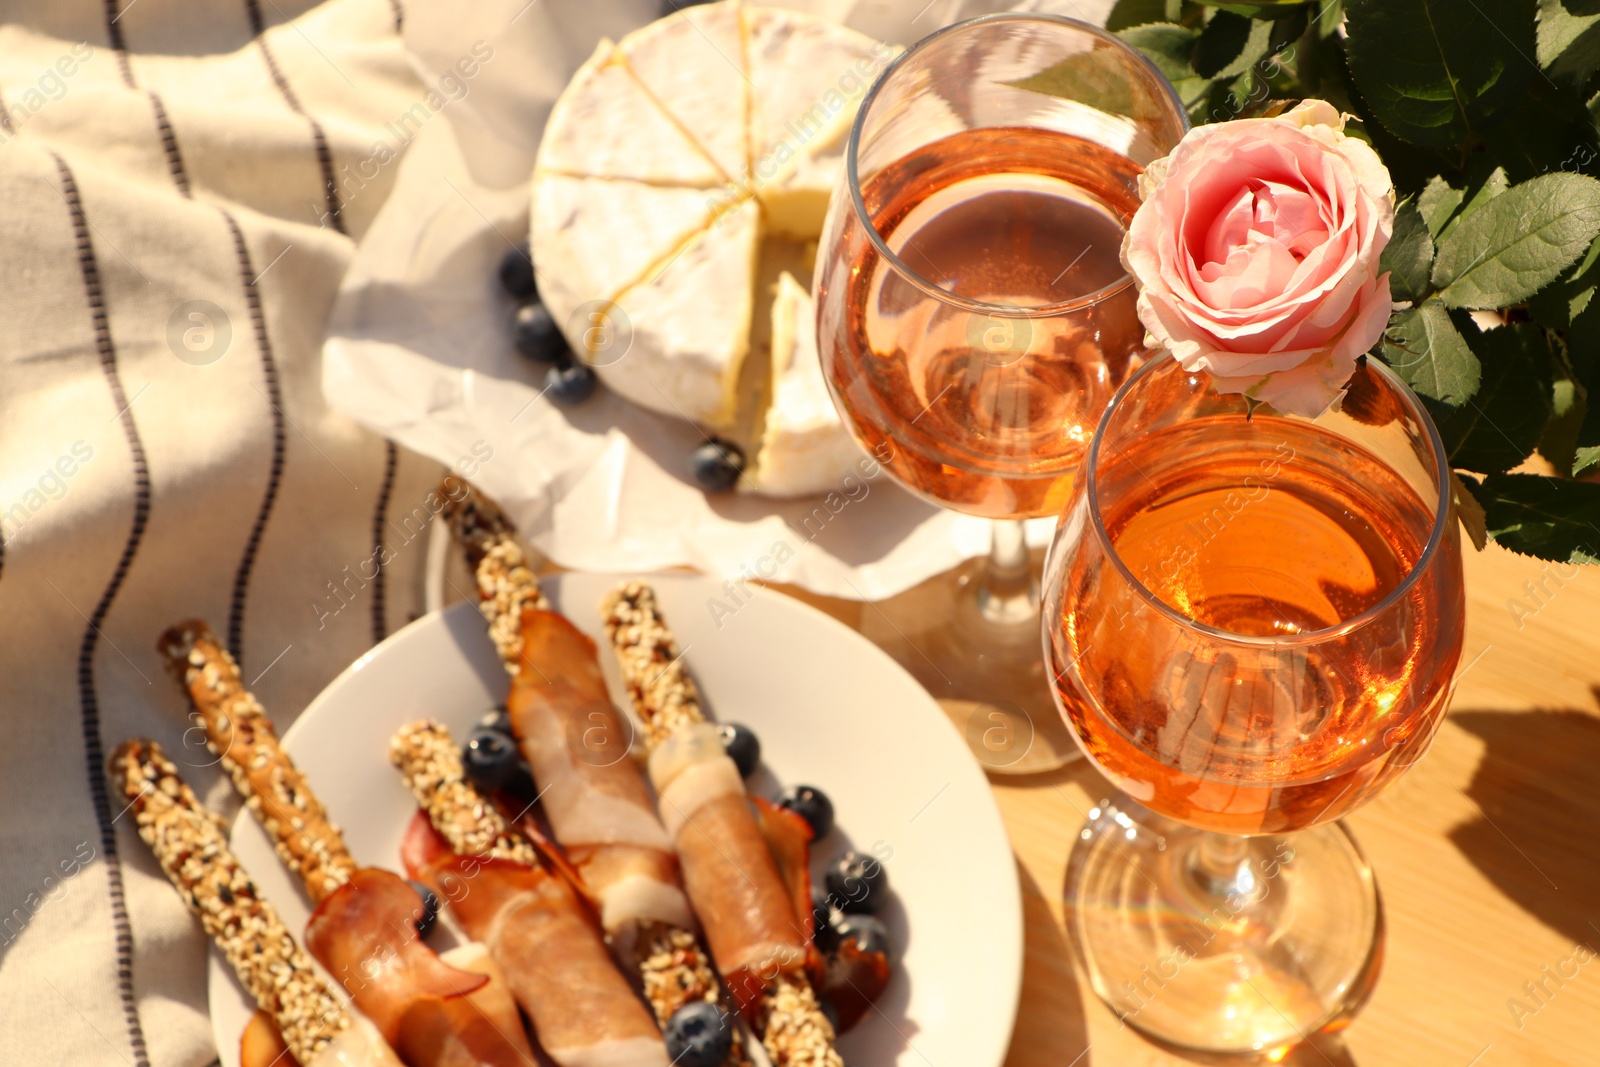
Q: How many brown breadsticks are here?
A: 5